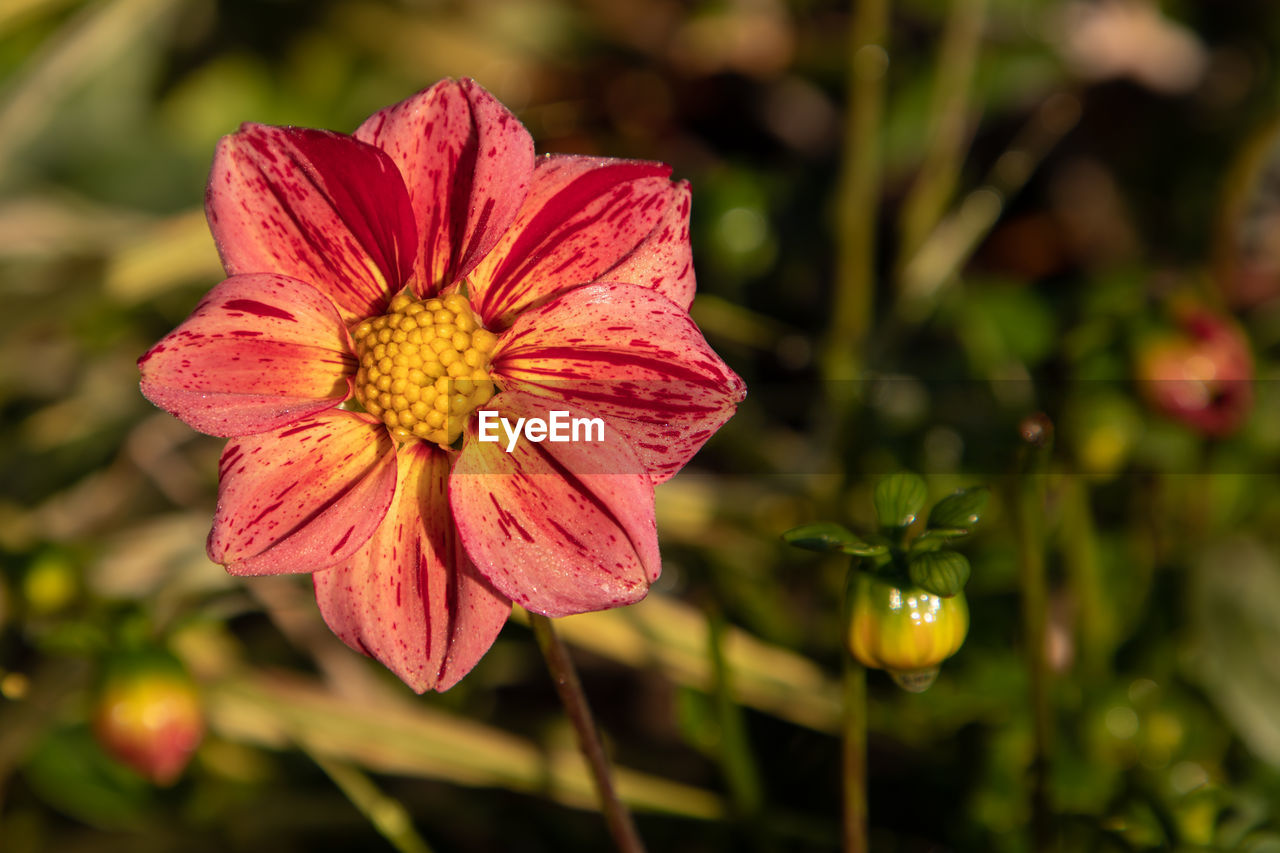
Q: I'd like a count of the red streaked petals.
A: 8